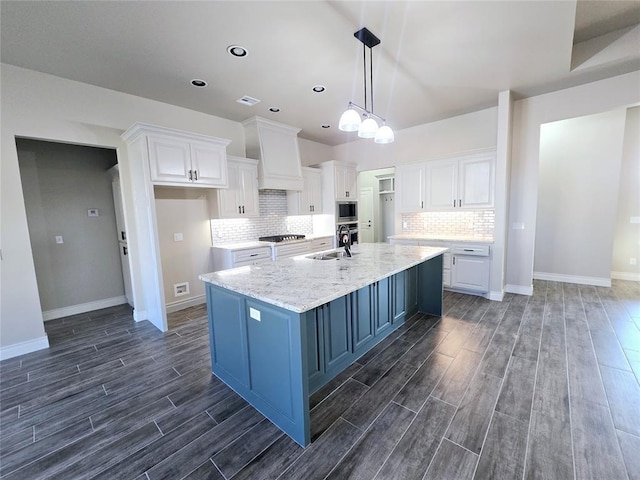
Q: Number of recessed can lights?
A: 5